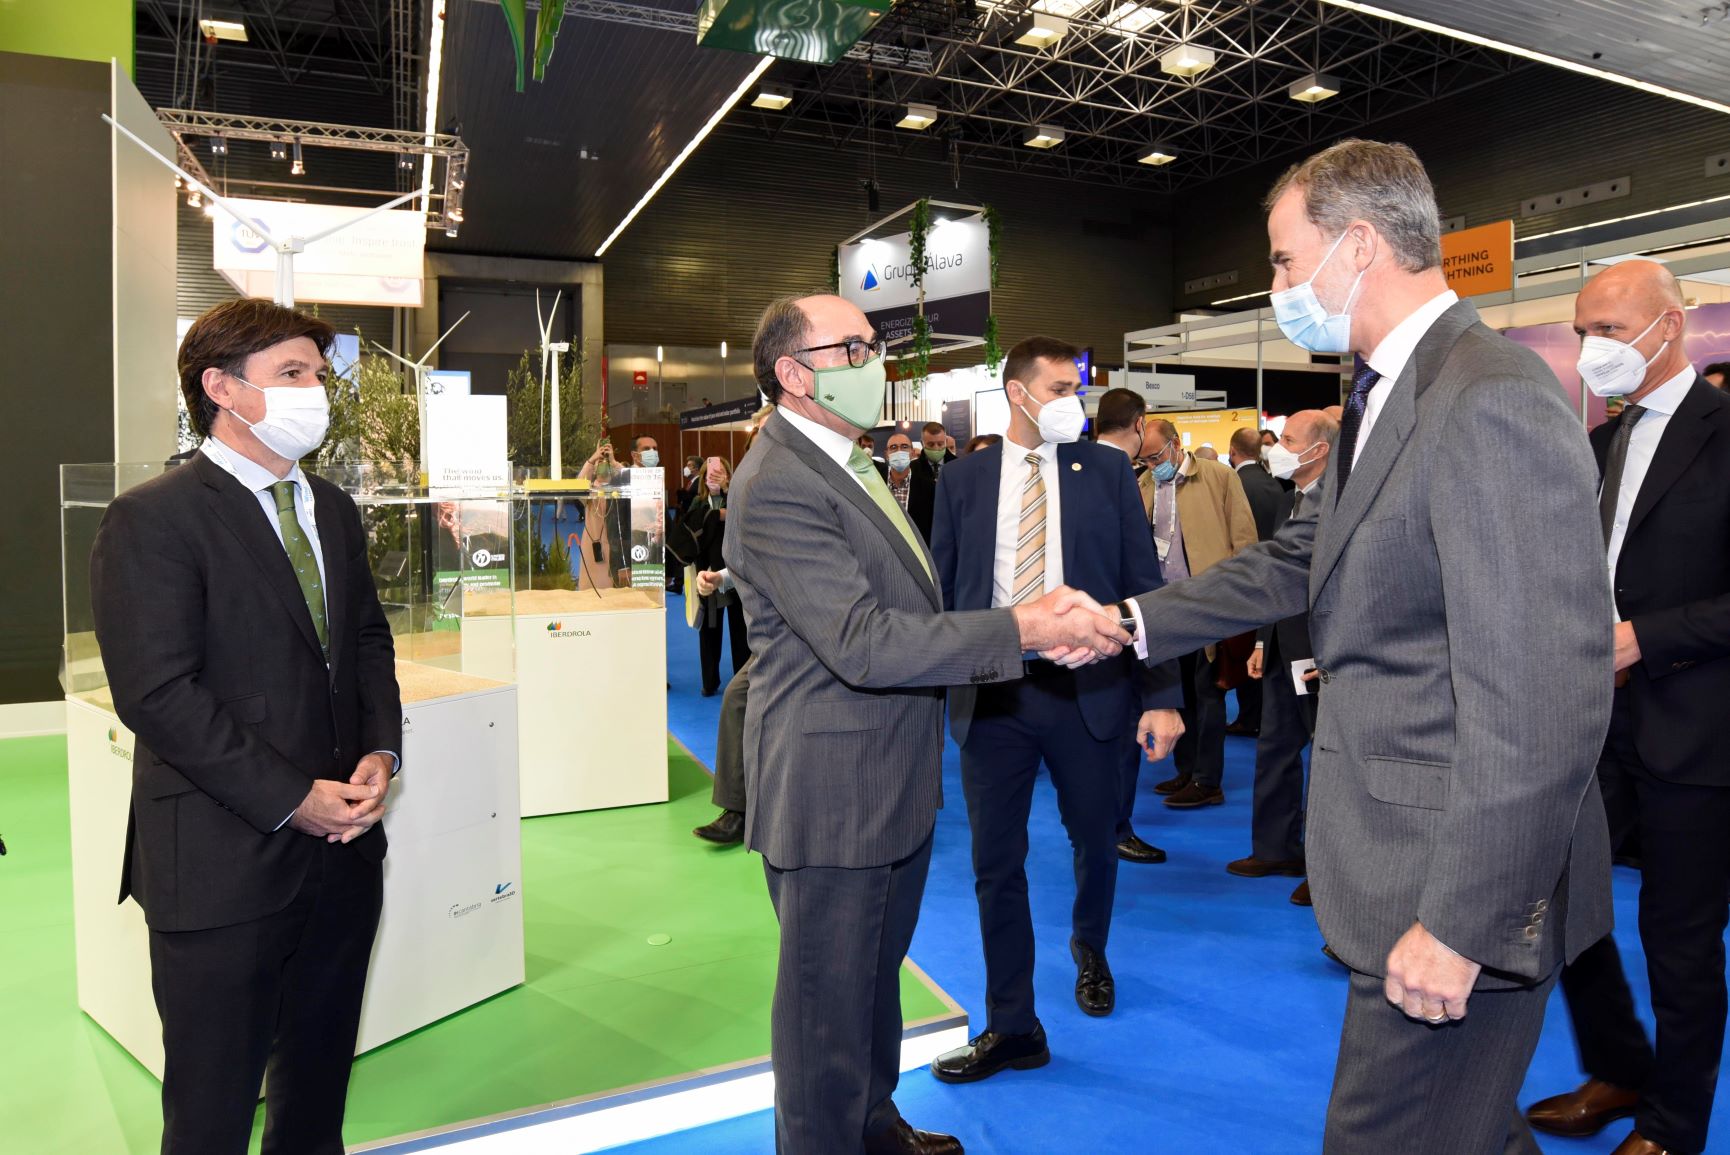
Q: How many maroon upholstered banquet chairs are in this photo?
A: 0